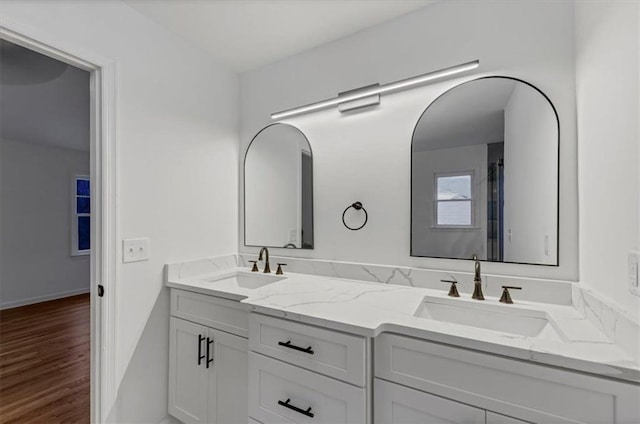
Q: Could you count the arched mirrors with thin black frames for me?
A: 2